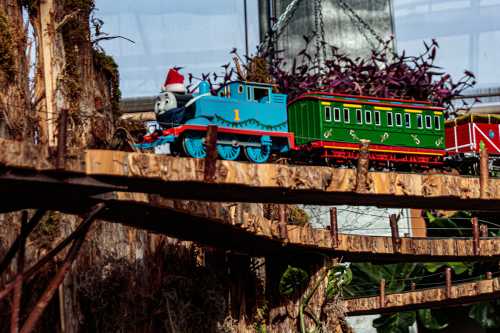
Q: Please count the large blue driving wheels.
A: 3